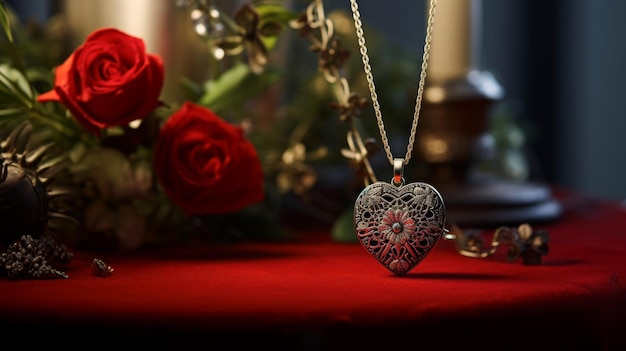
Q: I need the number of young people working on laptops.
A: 0